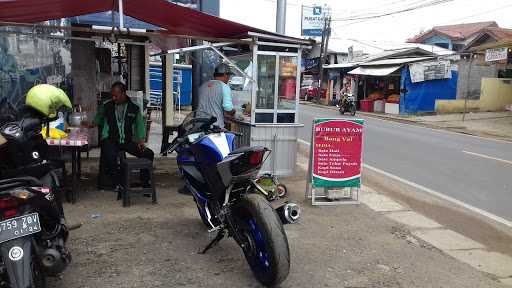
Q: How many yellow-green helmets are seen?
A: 1